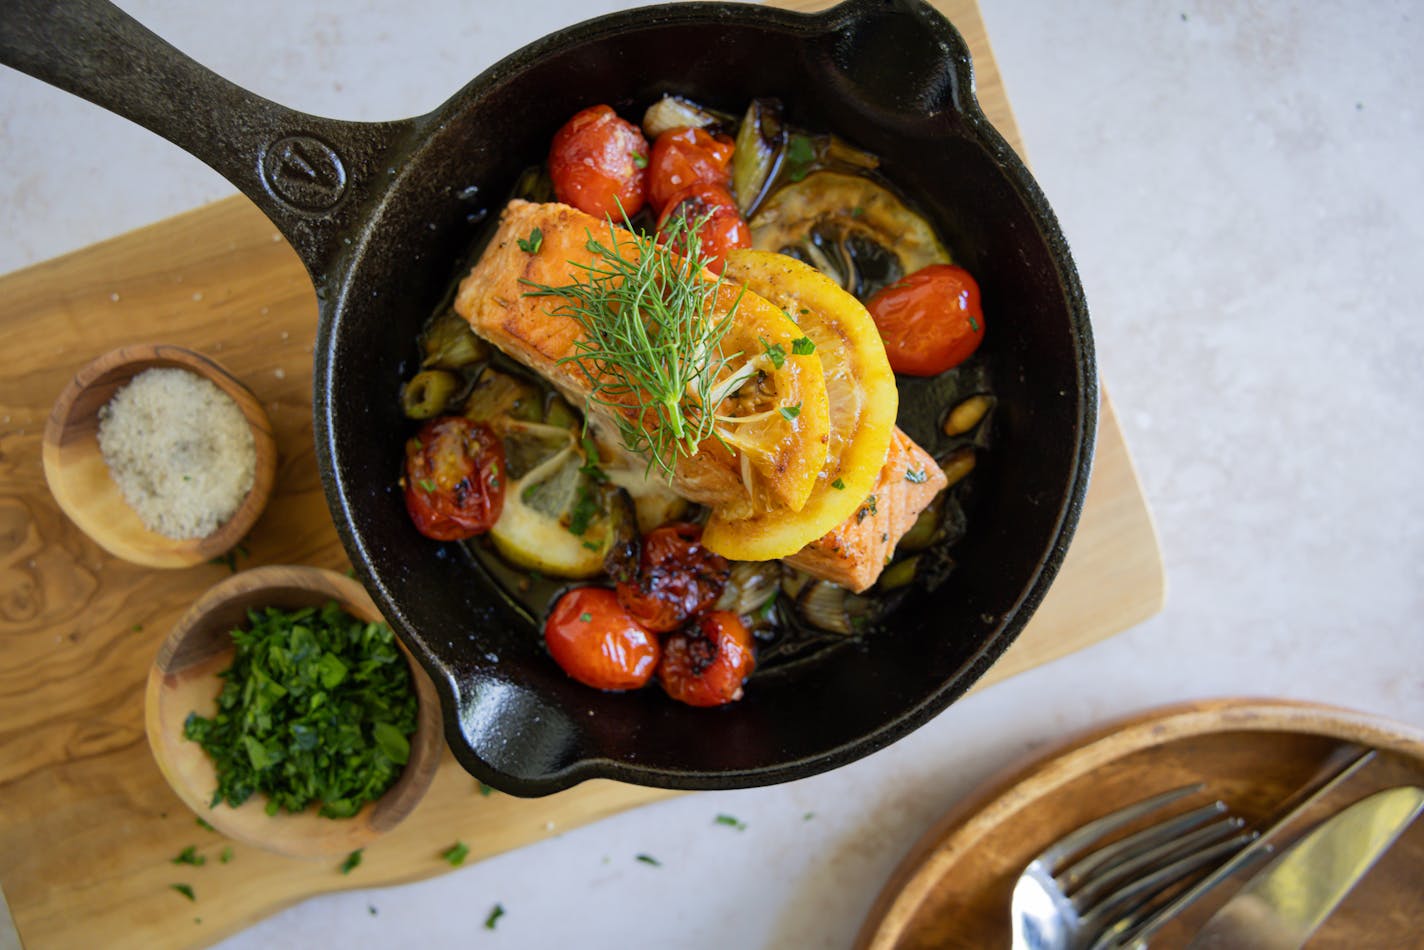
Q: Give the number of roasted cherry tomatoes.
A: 8